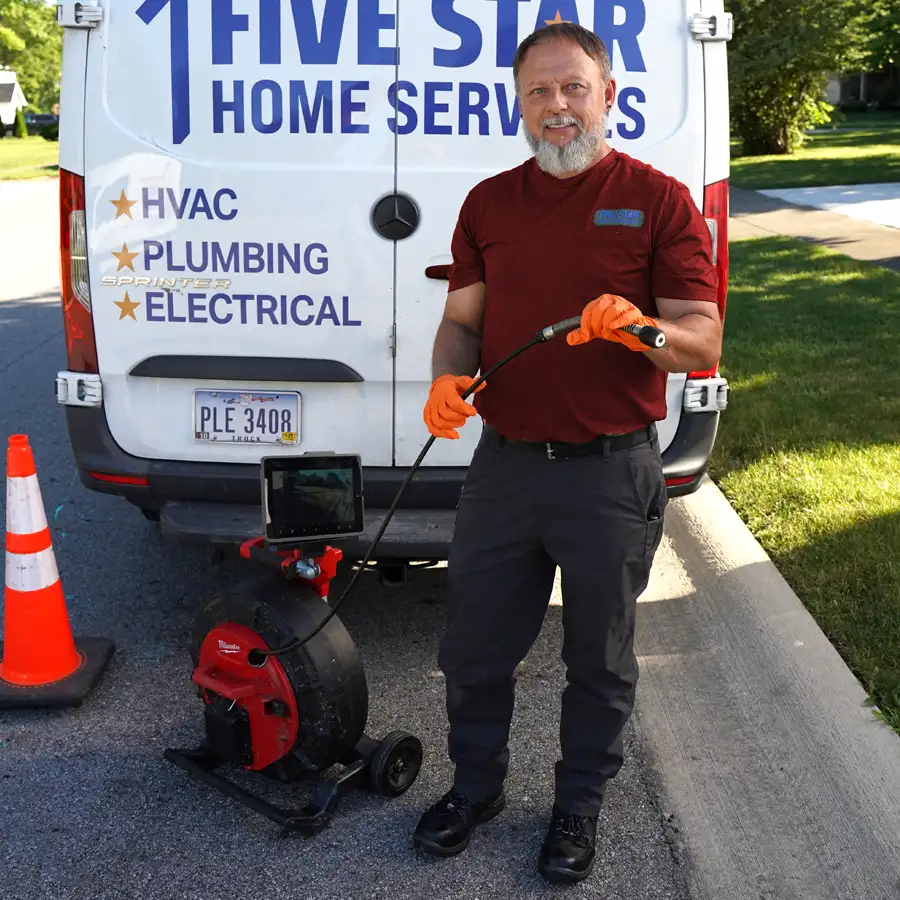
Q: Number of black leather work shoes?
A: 2